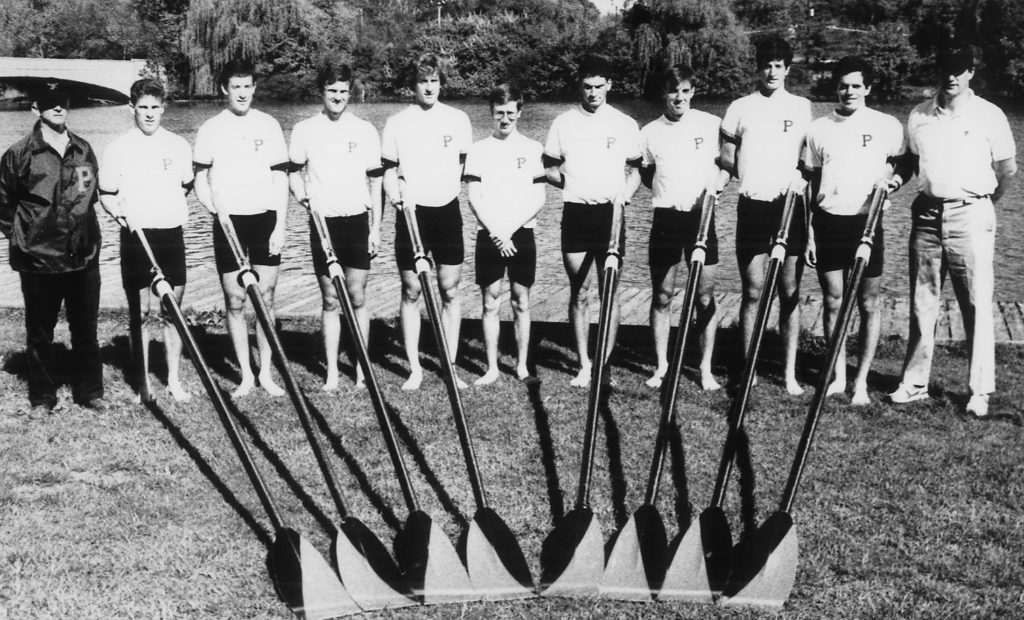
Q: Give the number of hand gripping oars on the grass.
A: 8